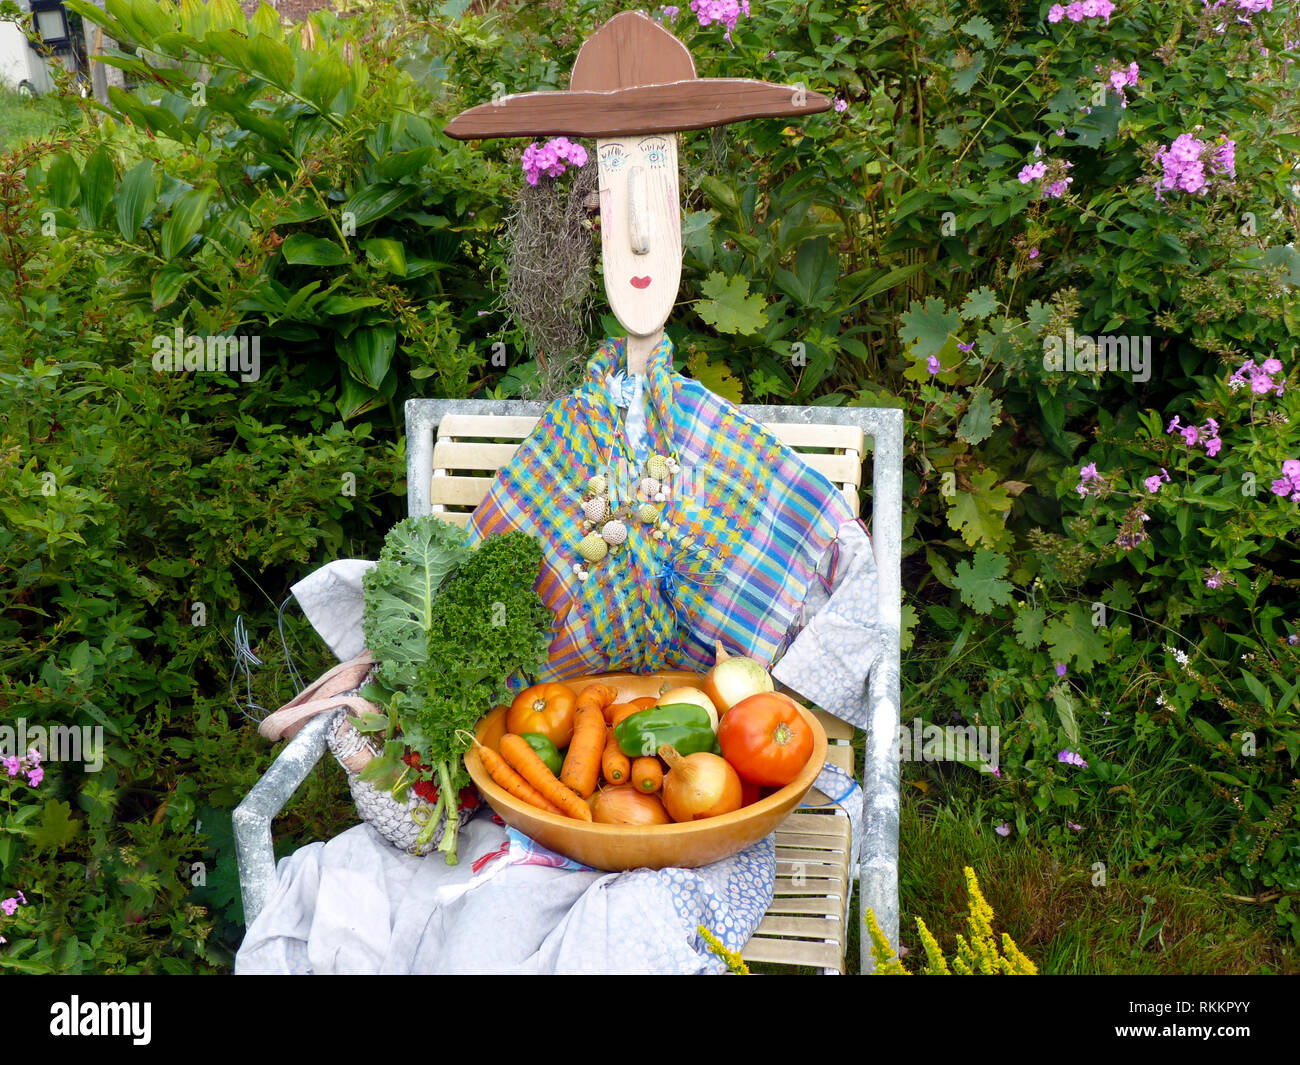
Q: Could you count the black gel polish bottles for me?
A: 0